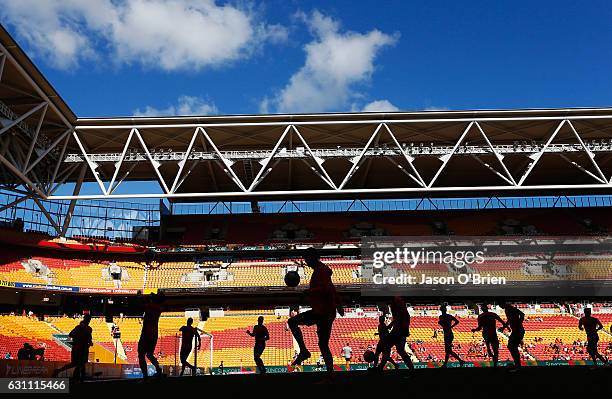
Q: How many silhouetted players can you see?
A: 11